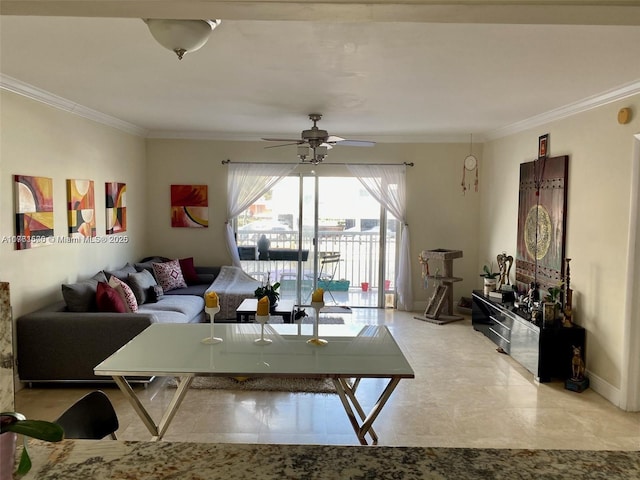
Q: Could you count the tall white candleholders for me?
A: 3